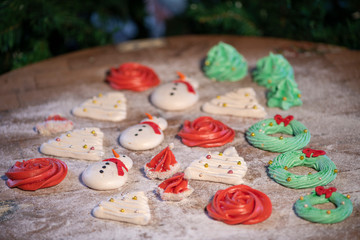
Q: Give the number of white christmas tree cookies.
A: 5